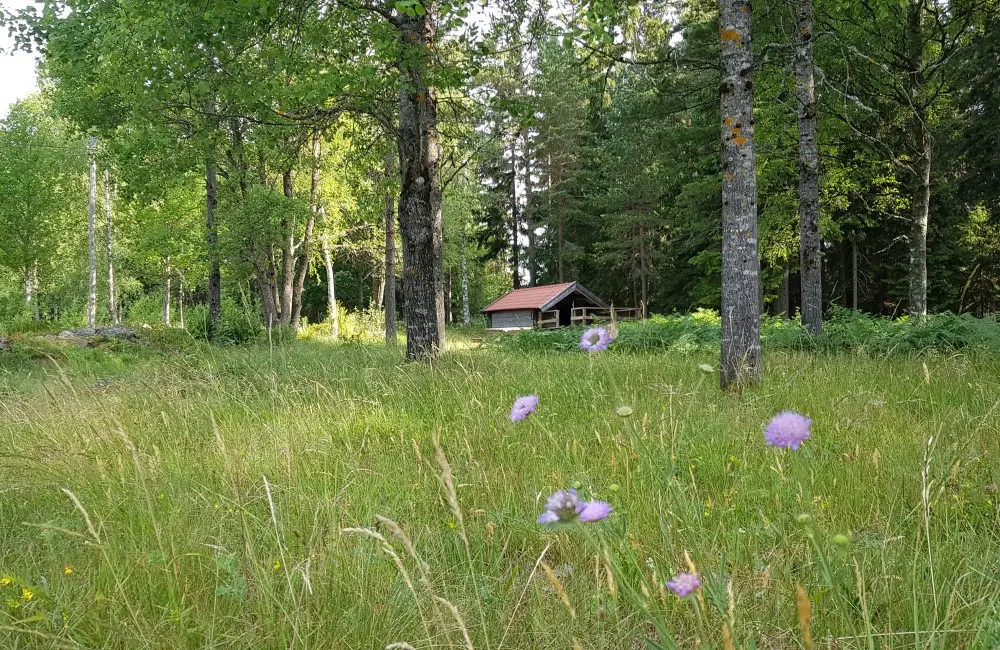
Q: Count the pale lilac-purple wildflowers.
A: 6